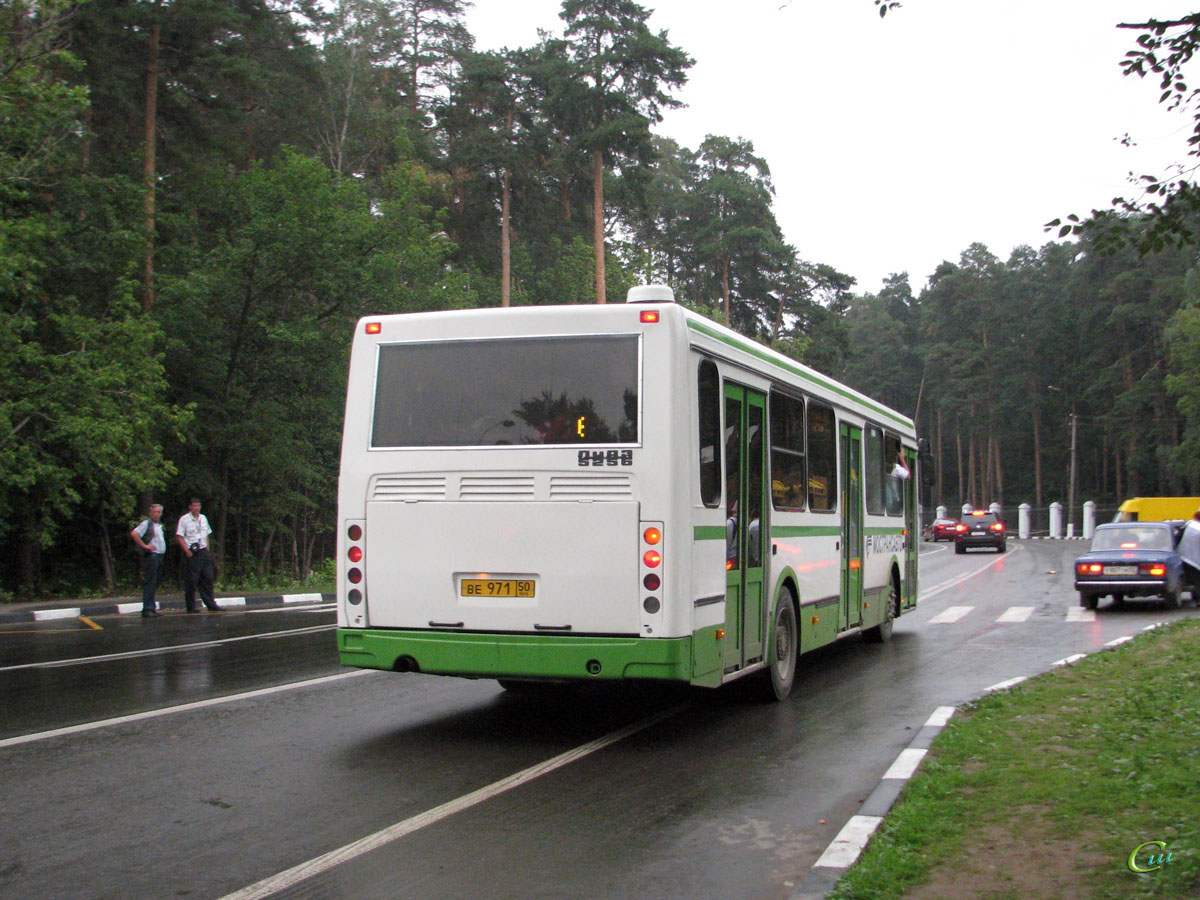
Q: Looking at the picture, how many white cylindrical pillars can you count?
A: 6